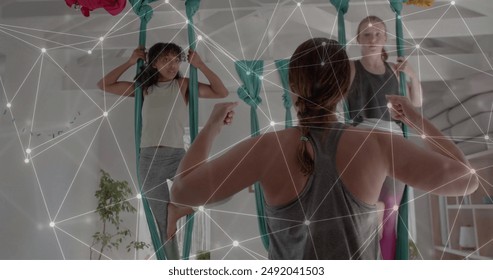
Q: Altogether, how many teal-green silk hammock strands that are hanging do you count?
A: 6